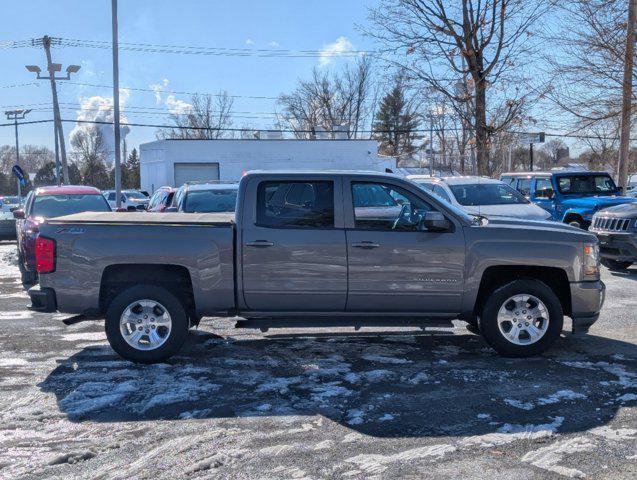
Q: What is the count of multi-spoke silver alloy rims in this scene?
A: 2